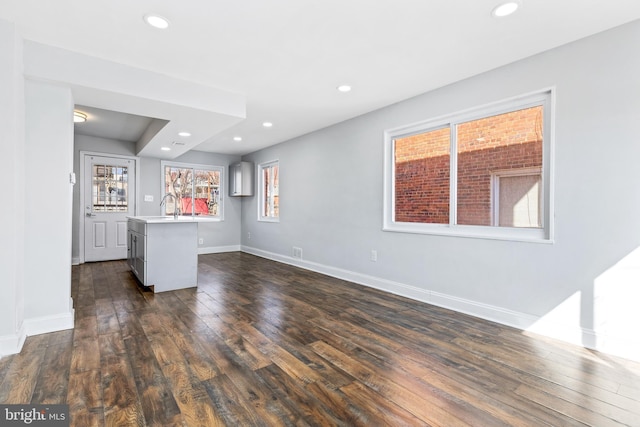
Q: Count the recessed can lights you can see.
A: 7